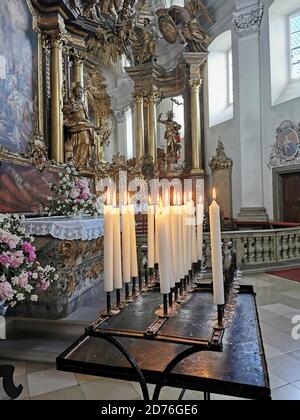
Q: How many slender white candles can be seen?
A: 15